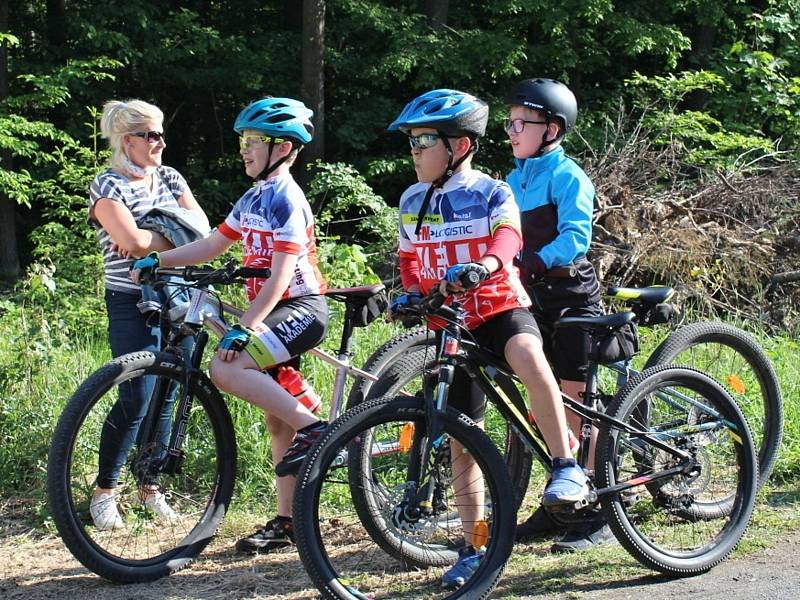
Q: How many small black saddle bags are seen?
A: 3